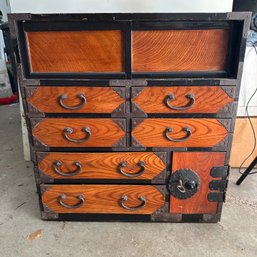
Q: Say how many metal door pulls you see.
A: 8